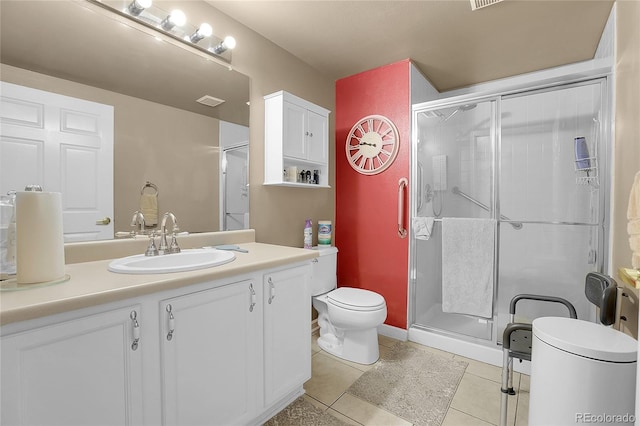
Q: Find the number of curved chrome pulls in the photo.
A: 4